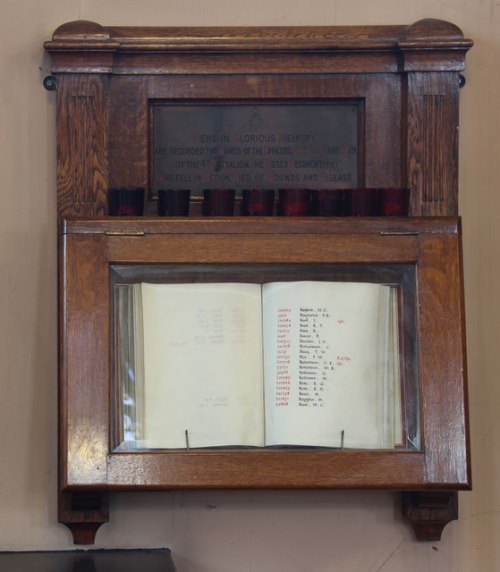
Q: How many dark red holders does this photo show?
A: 8